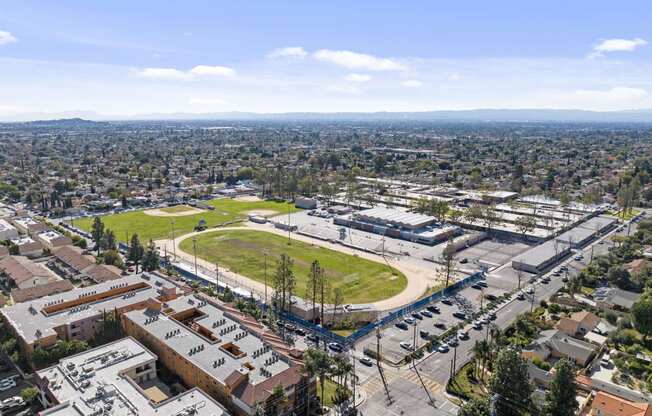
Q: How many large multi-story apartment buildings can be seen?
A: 3